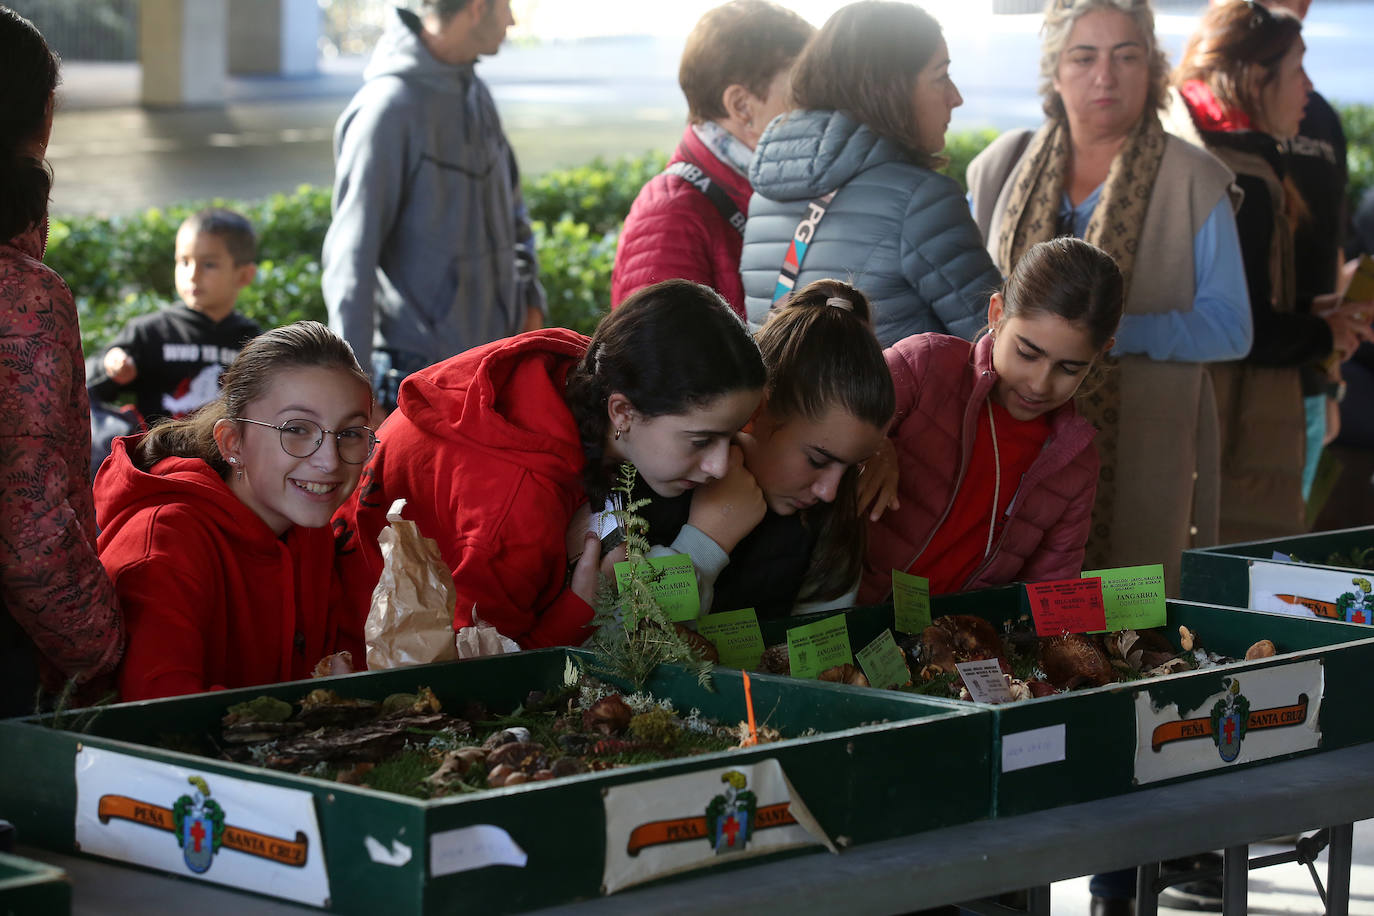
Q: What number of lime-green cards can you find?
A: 6